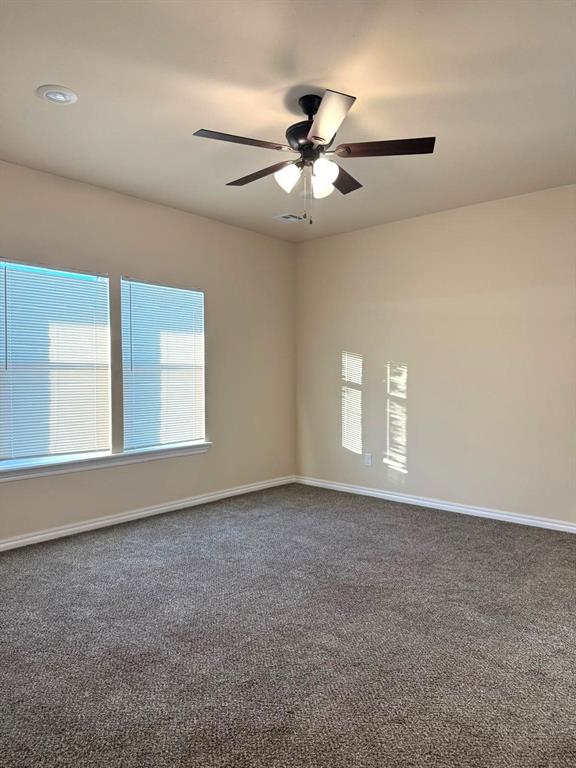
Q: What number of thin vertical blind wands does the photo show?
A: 2